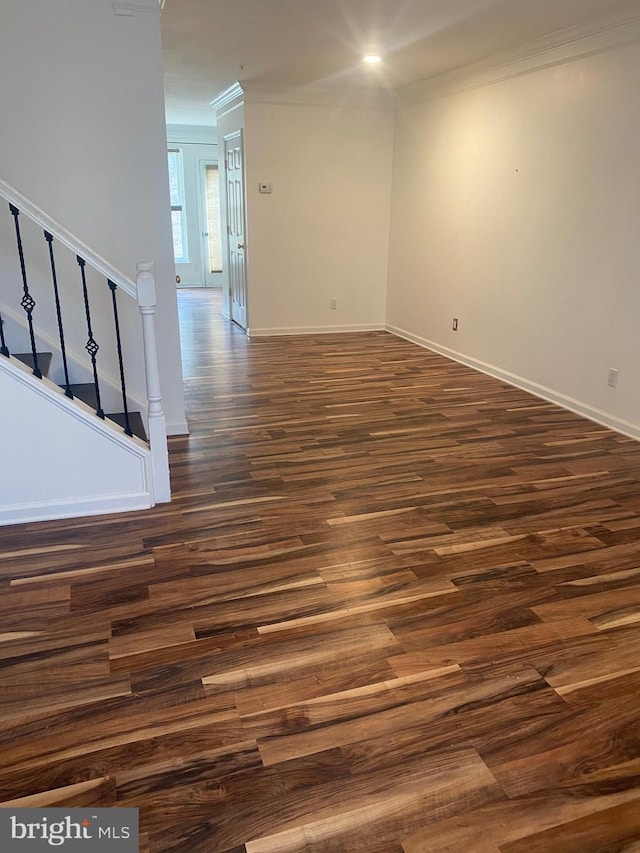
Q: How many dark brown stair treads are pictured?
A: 3